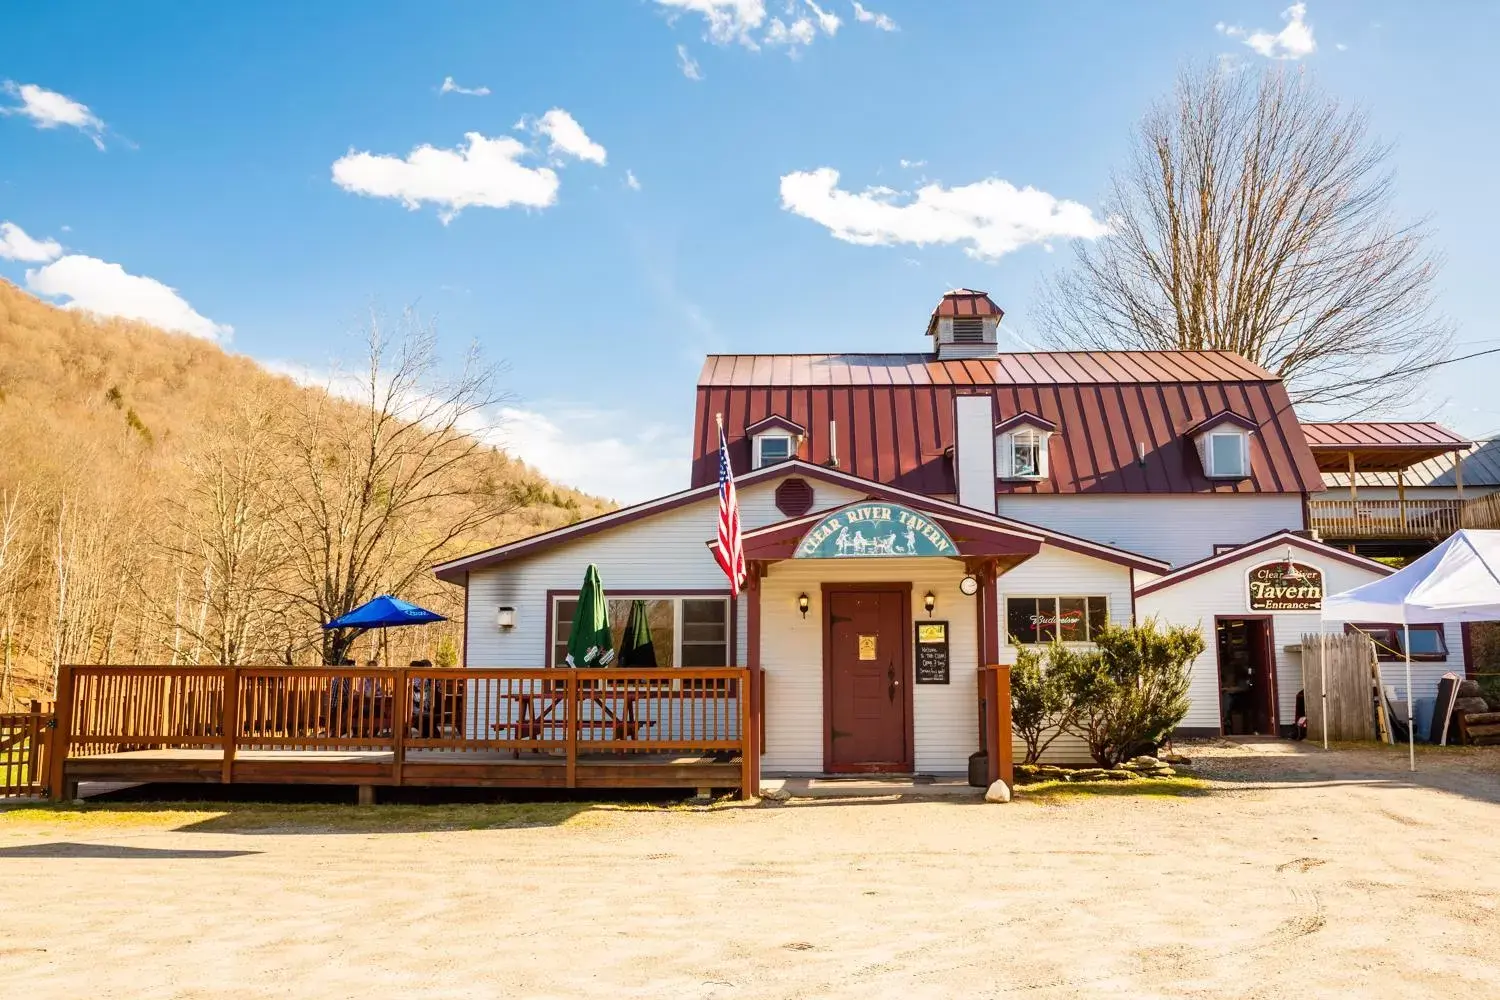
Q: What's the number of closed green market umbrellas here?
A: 1